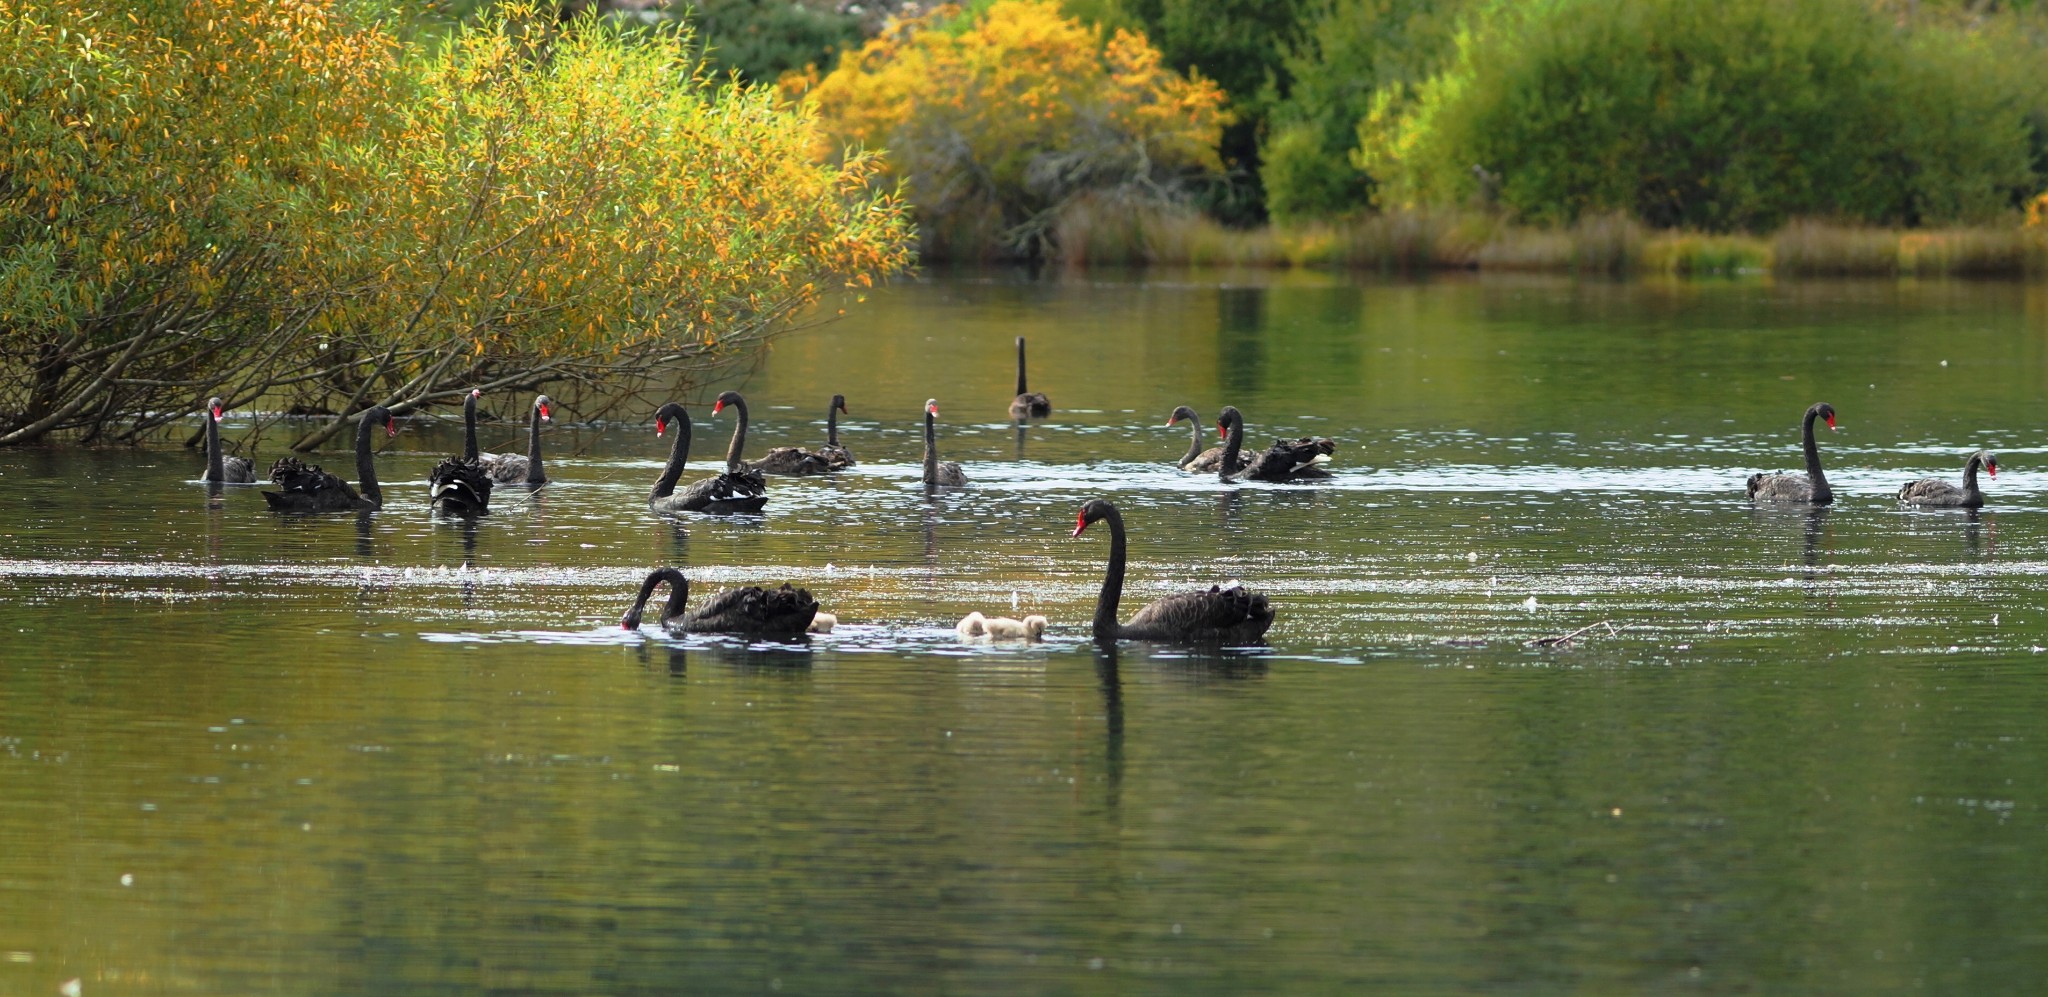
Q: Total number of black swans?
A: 15